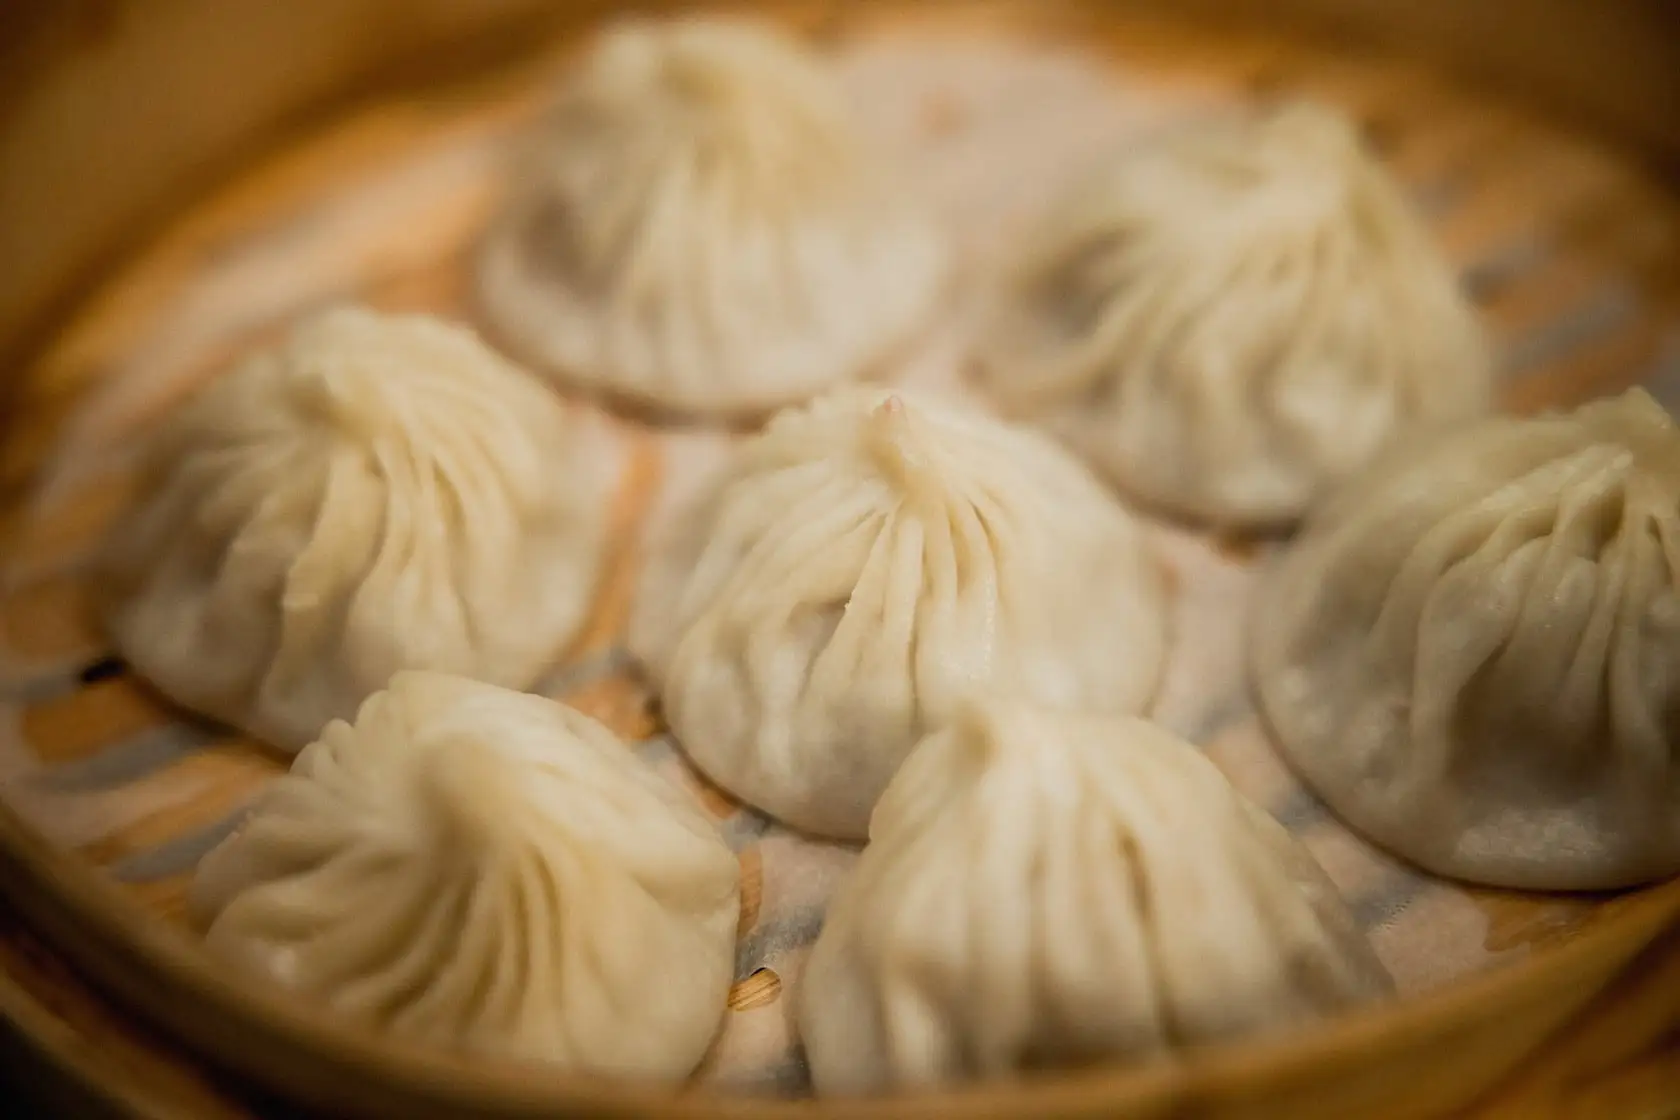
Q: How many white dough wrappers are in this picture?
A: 7